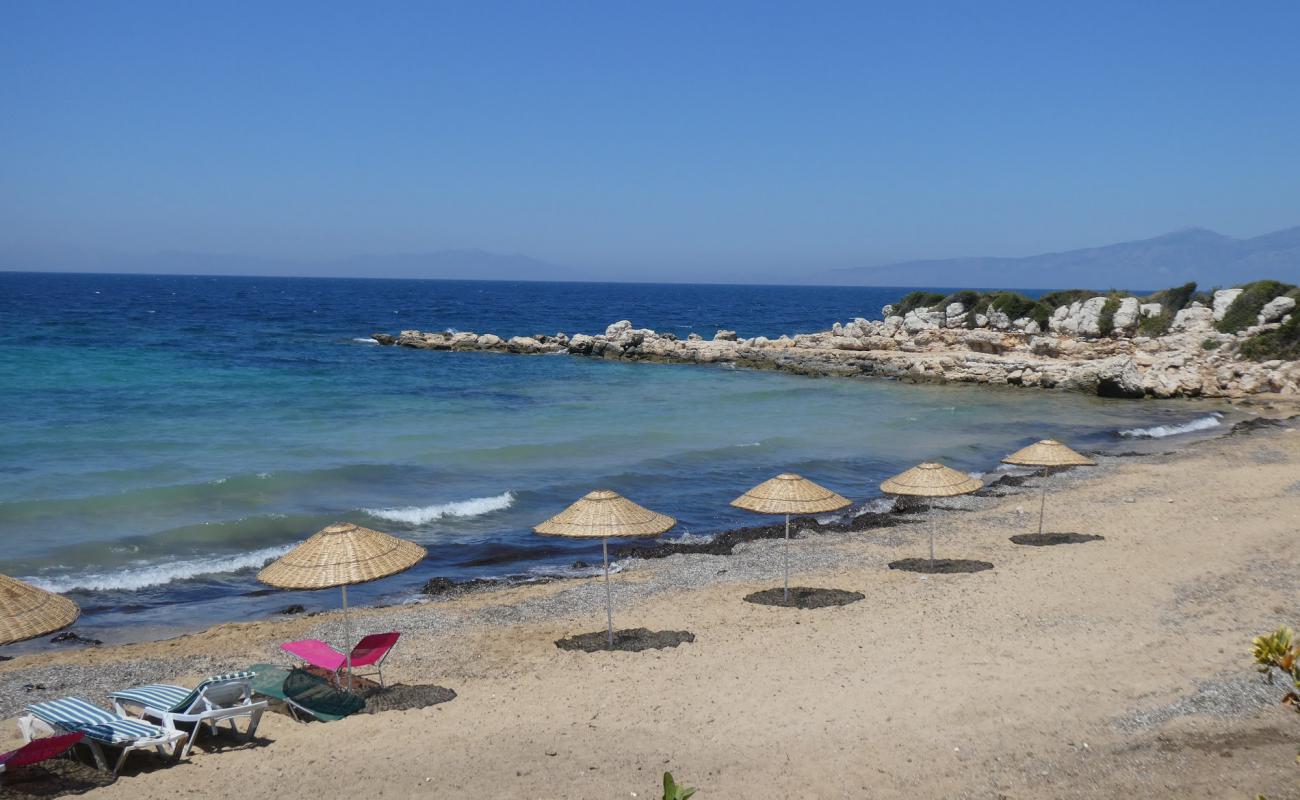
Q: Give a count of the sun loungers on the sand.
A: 5